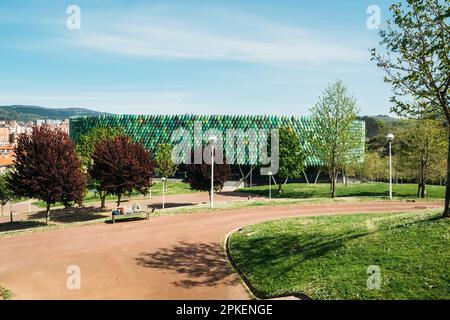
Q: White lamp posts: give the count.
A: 4